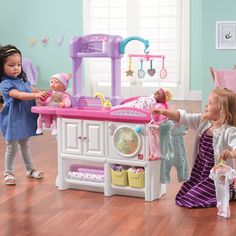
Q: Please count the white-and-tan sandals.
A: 2